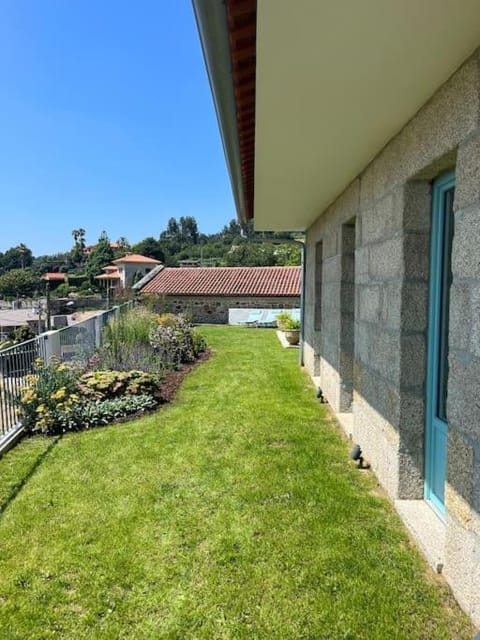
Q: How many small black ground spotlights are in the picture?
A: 2